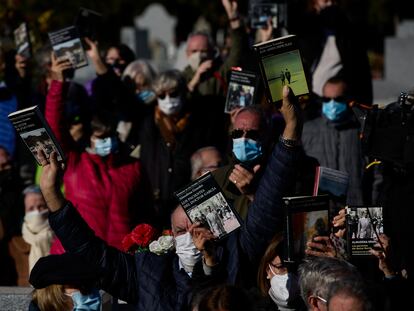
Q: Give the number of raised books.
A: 11